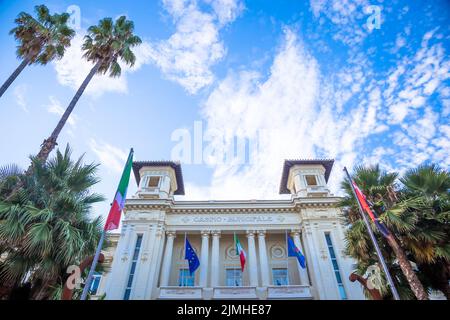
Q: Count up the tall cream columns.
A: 6